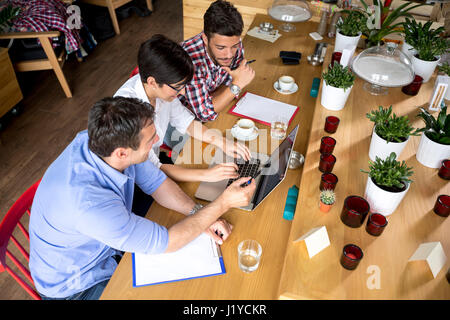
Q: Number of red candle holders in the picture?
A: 11